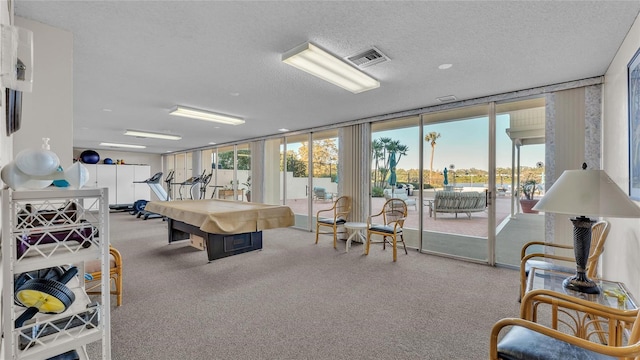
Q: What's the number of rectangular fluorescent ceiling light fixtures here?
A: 4